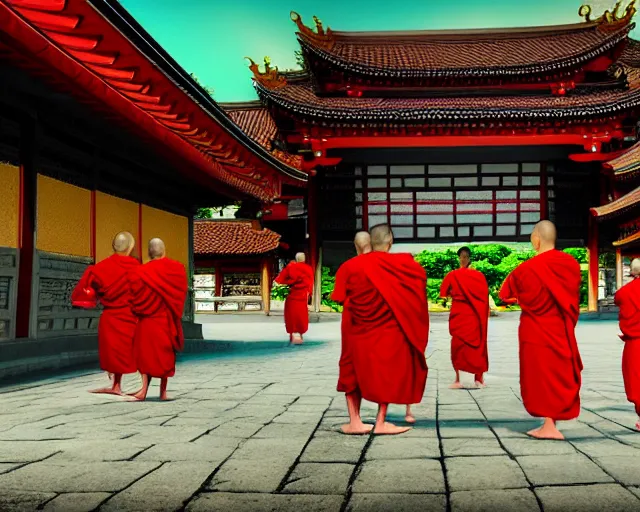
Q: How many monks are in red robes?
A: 8